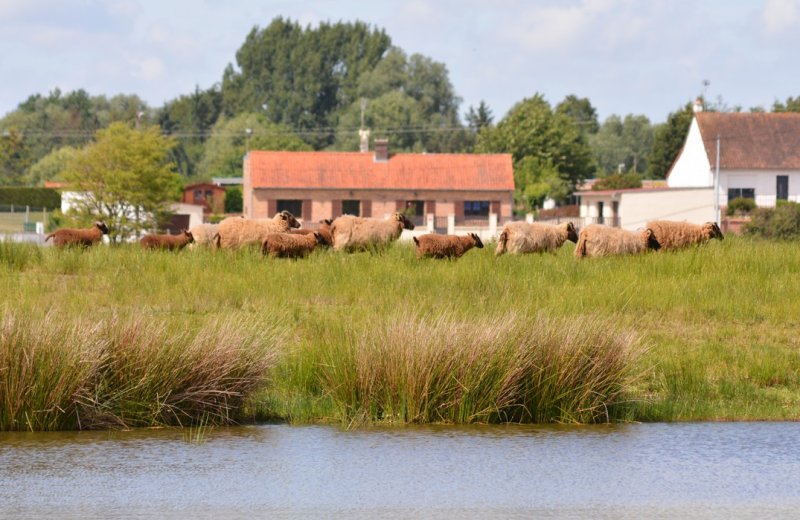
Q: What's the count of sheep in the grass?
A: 11